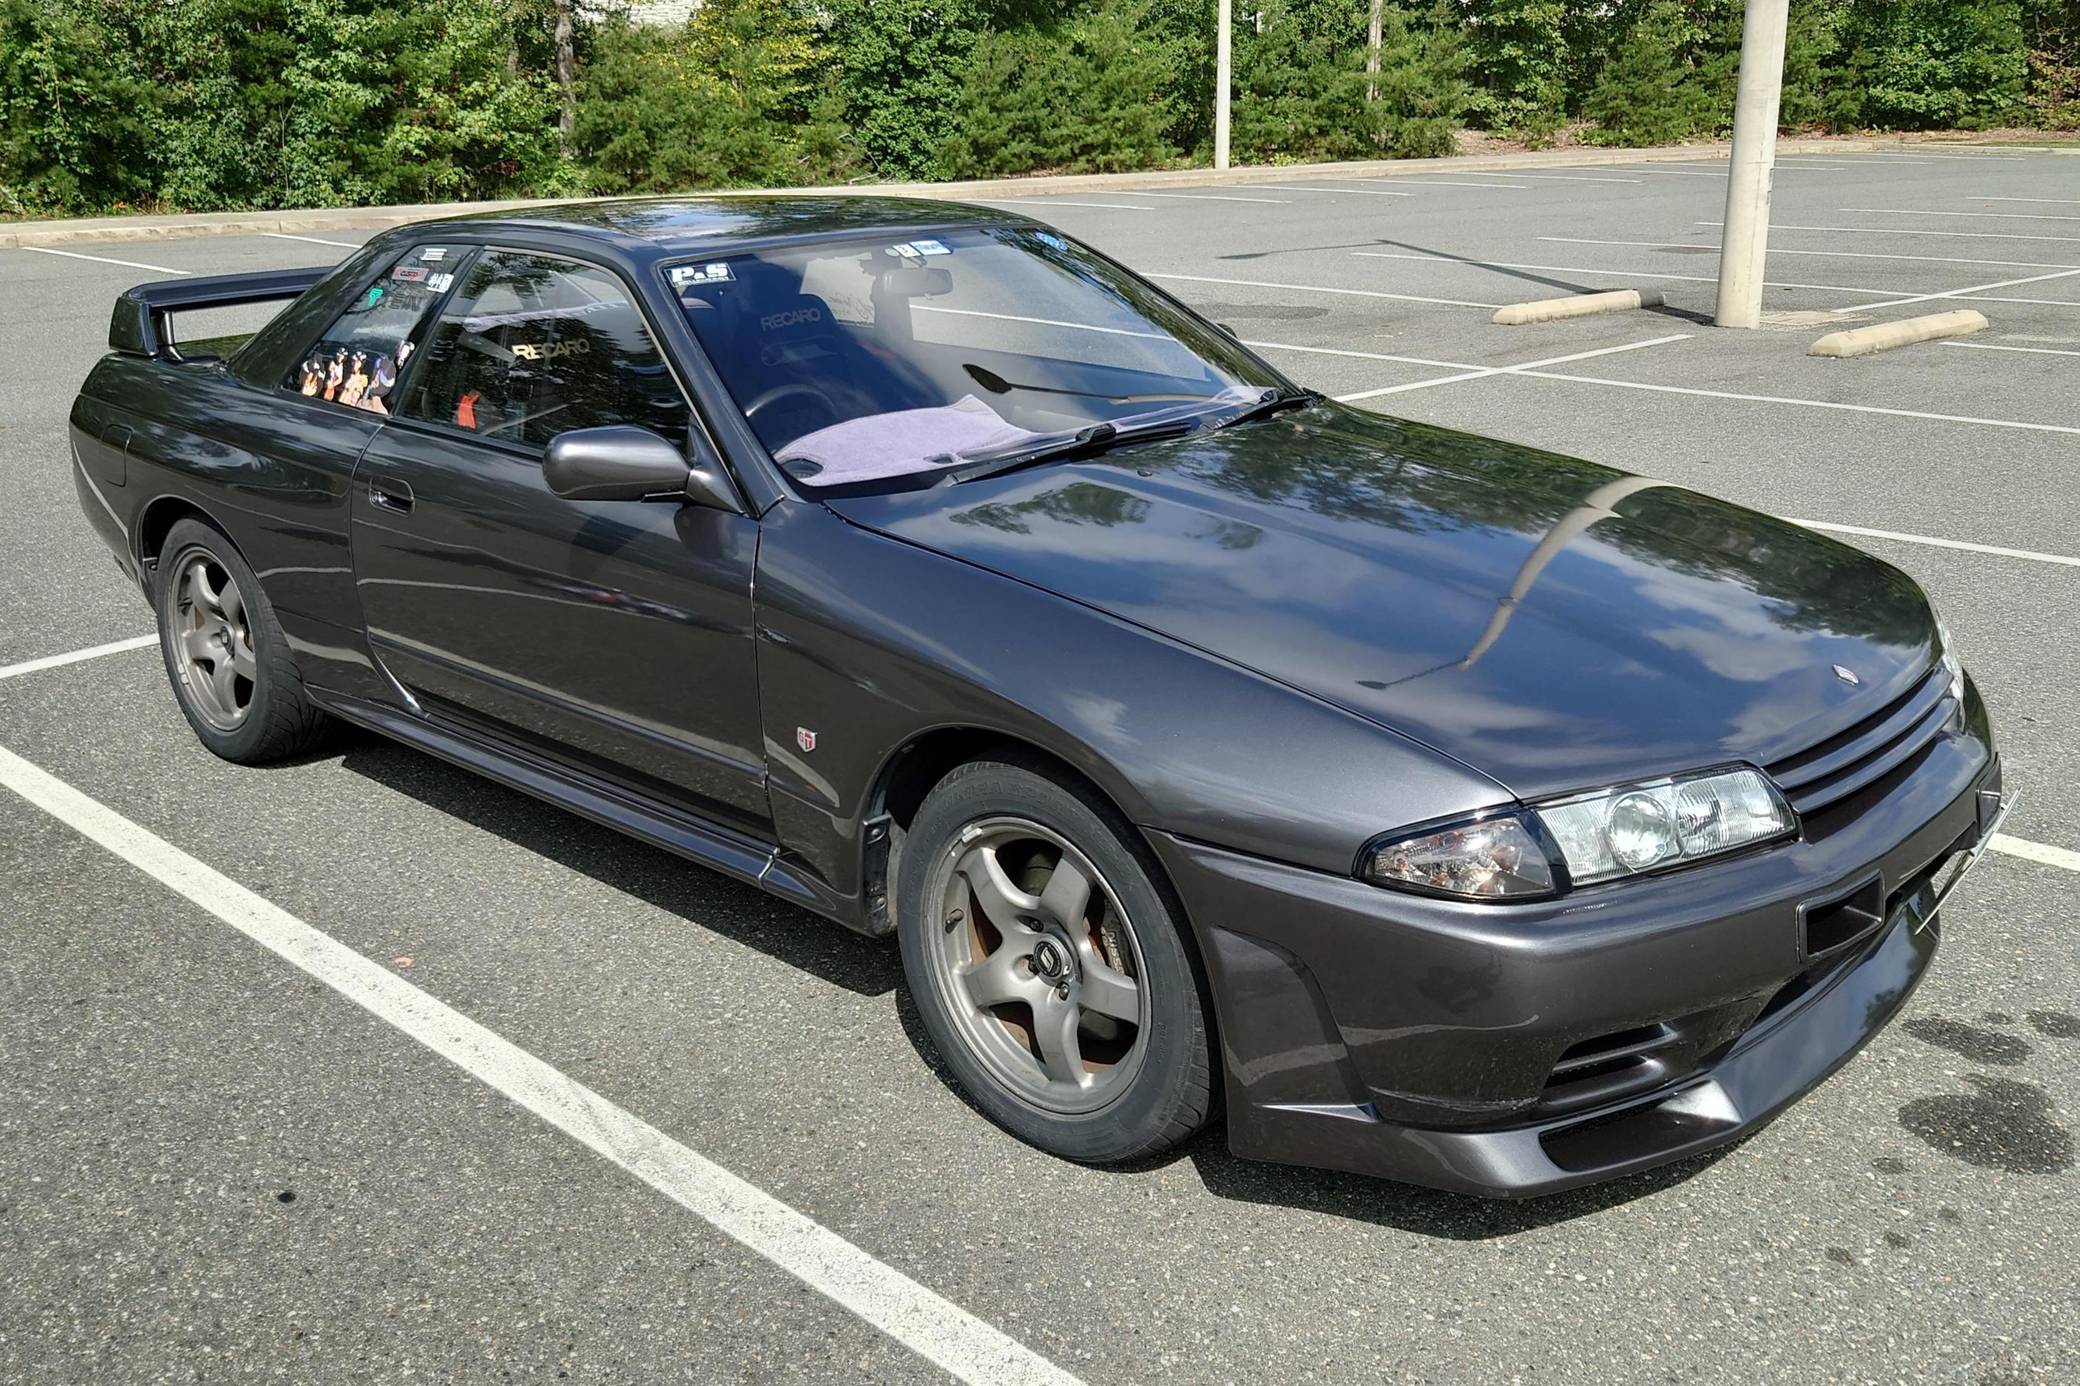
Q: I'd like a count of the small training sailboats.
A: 0